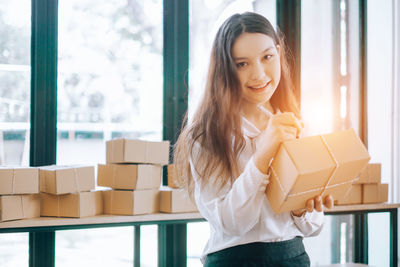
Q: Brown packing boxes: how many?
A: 13